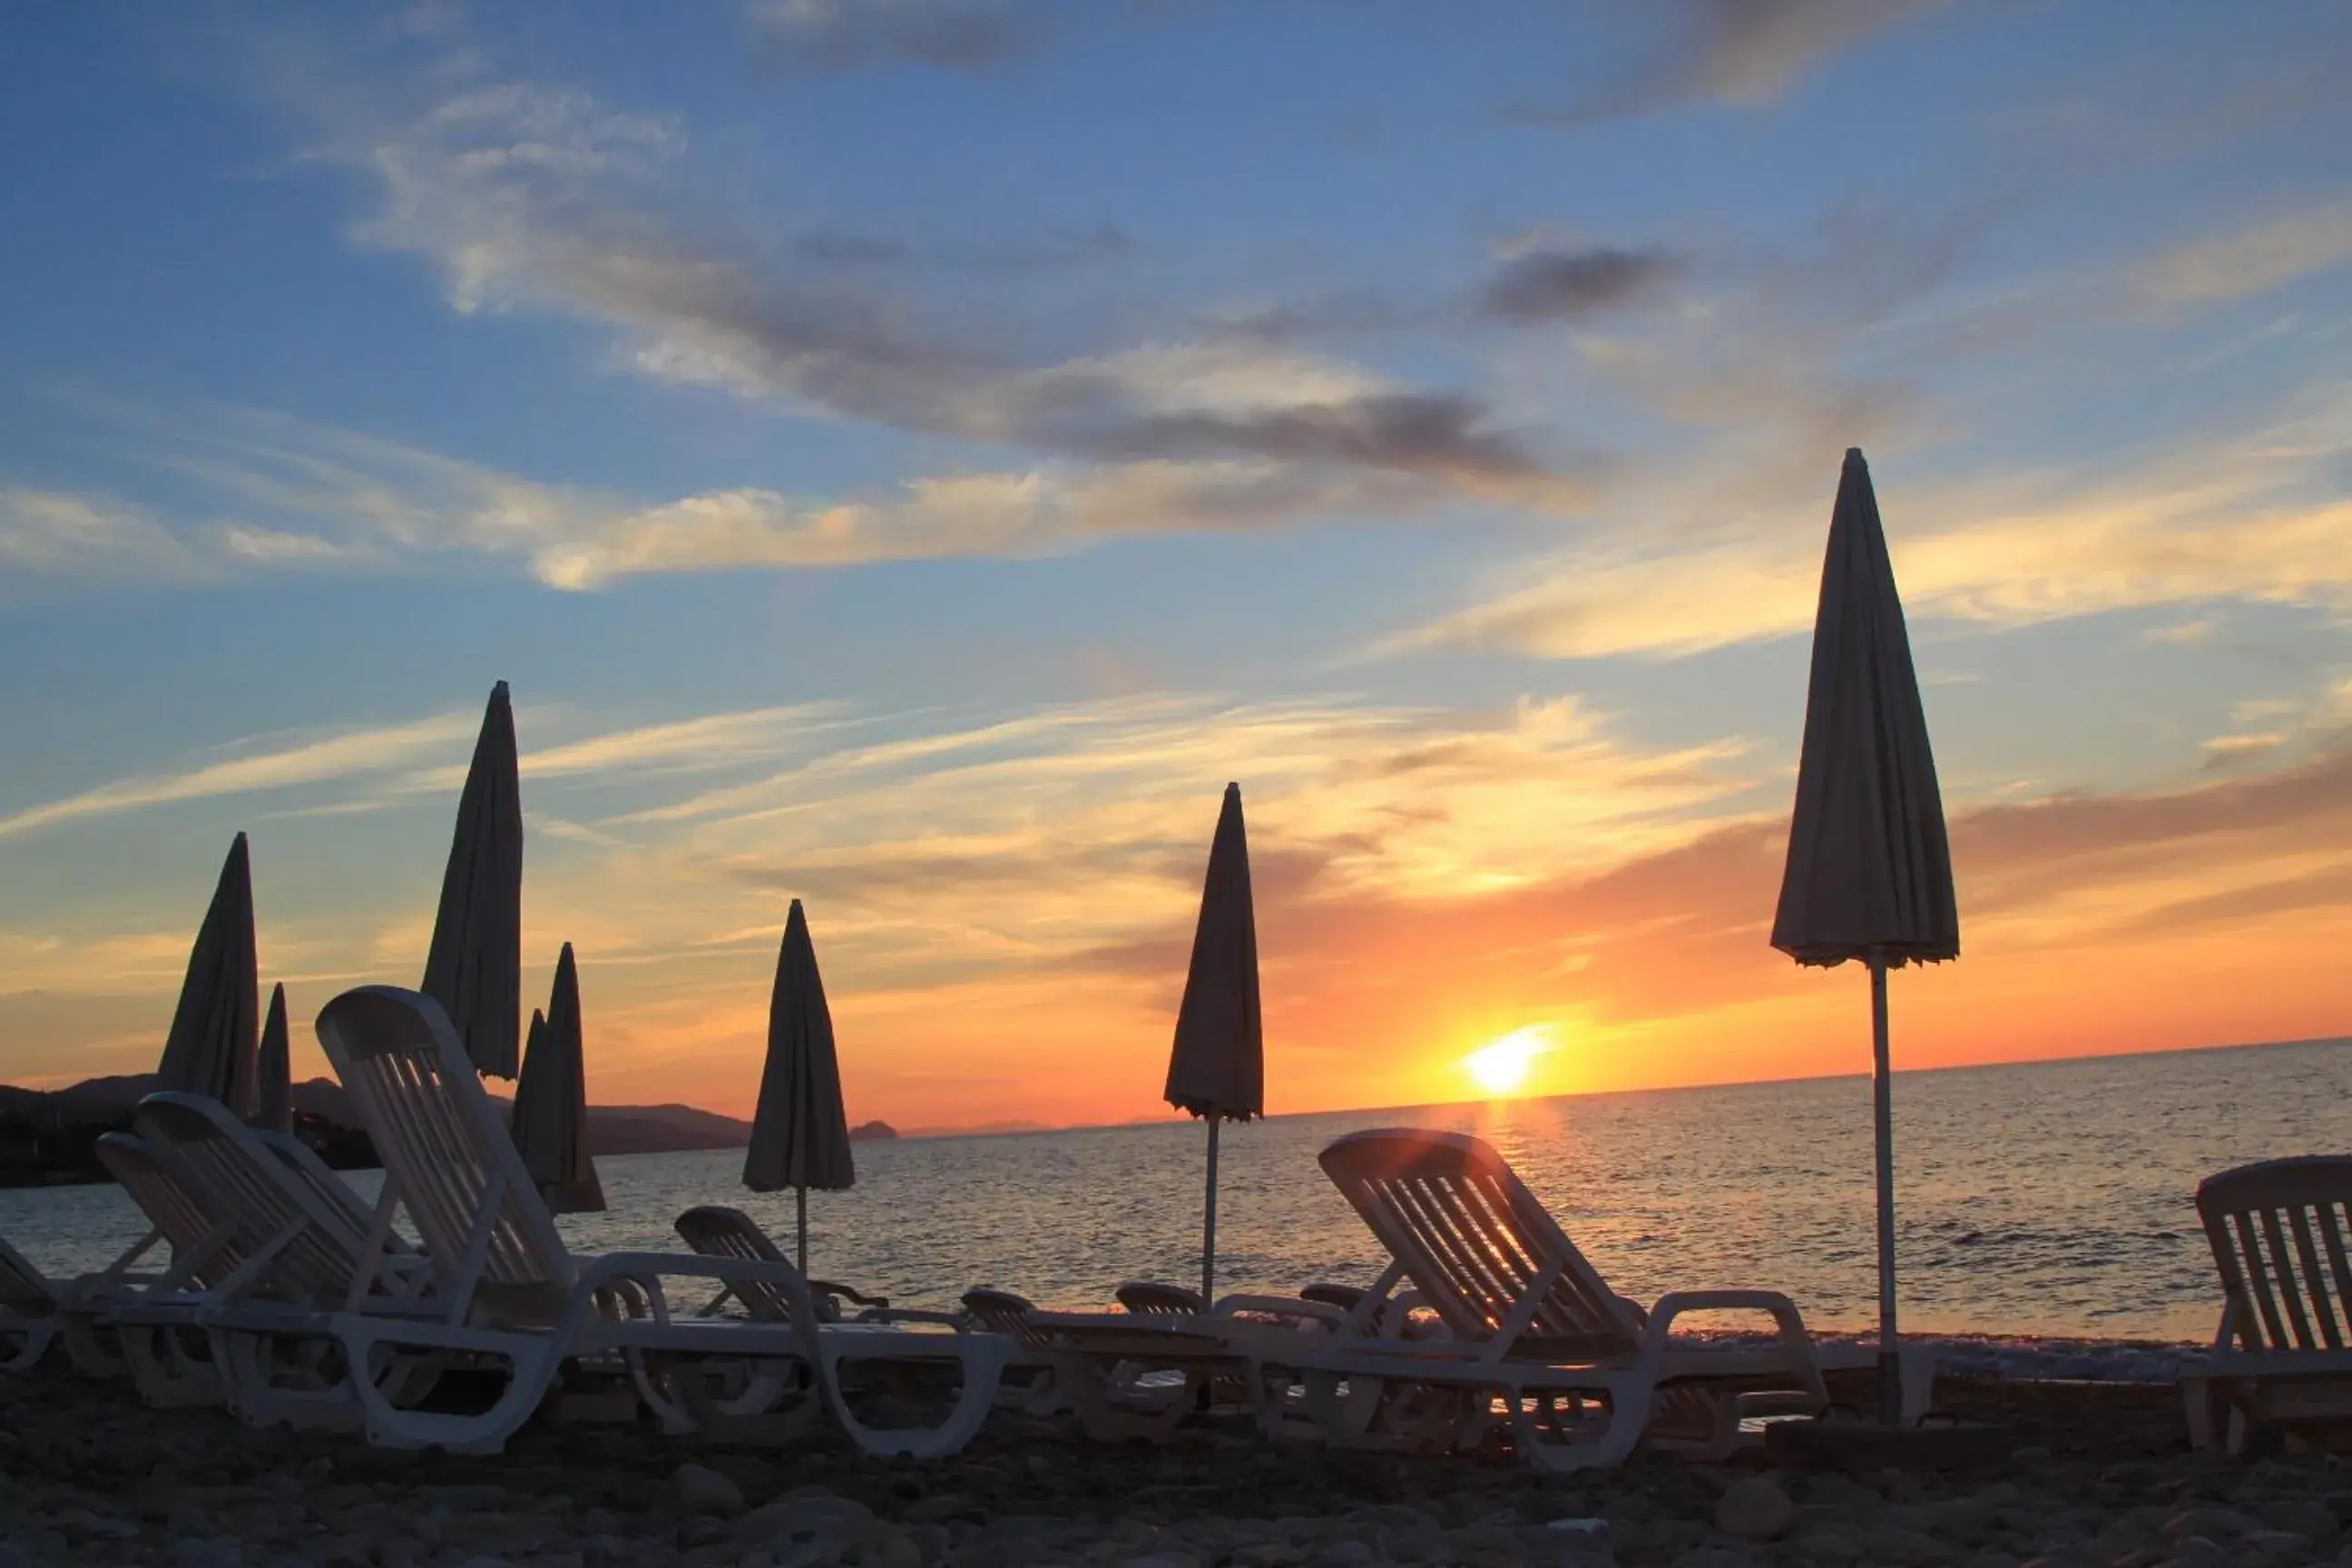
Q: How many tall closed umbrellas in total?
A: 8